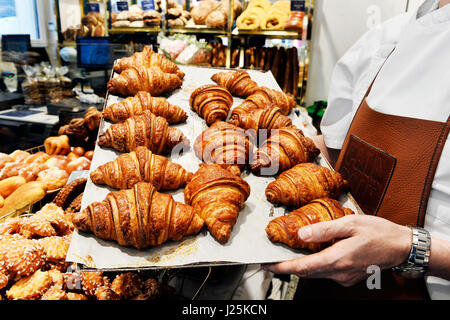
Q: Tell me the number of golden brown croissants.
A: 15